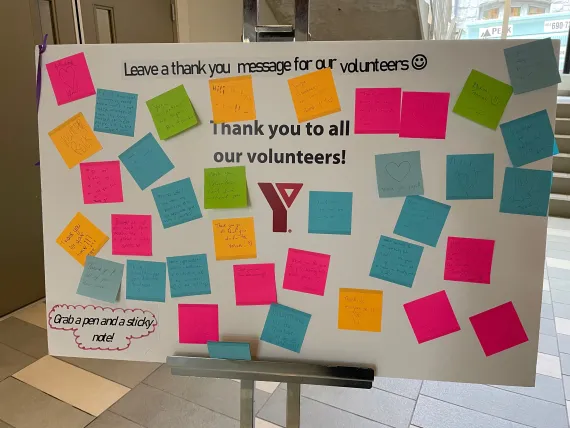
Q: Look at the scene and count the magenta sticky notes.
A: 11